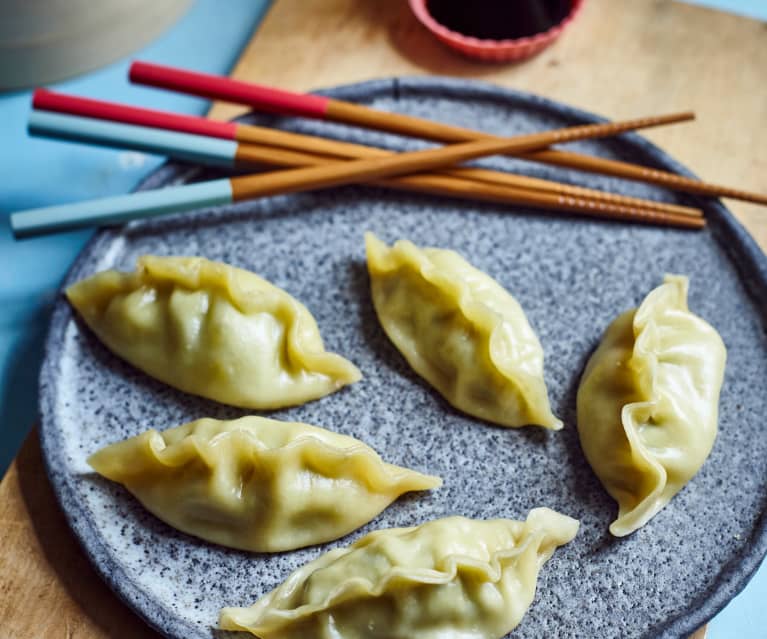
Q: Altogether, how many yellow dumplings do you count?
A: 5